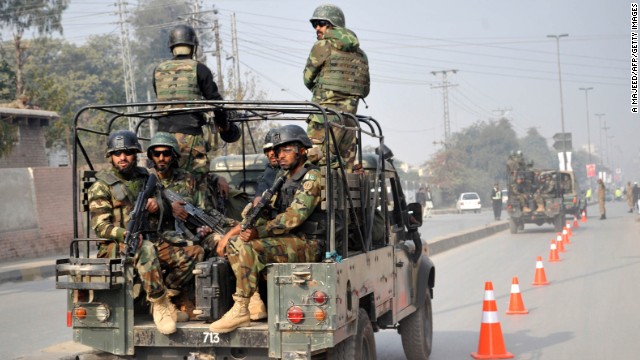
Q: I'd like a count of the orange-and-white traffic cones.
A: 9